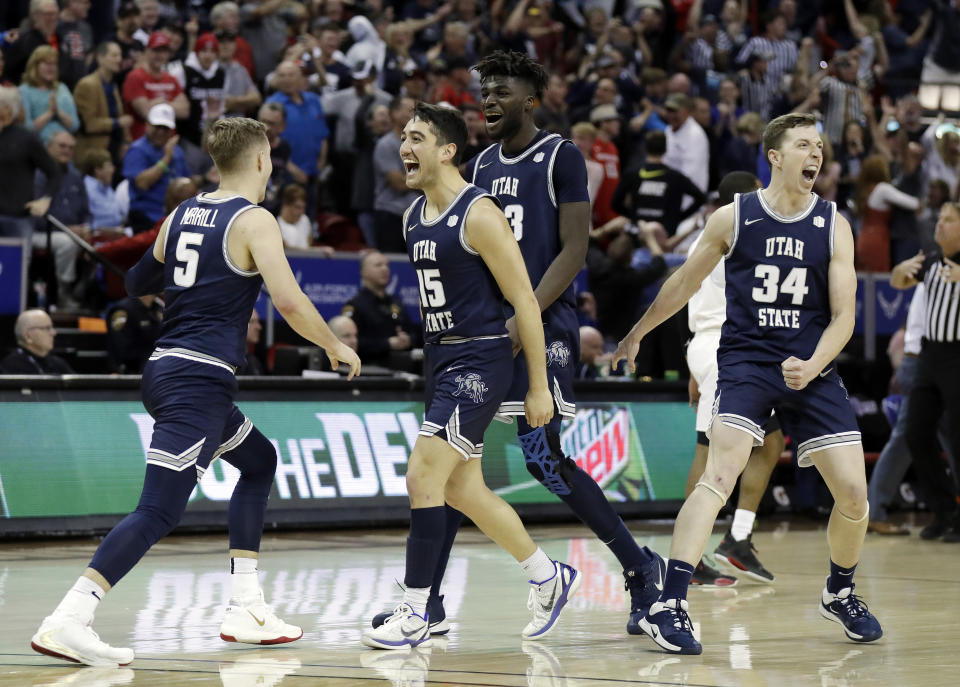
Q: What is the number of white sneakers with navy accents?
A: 2